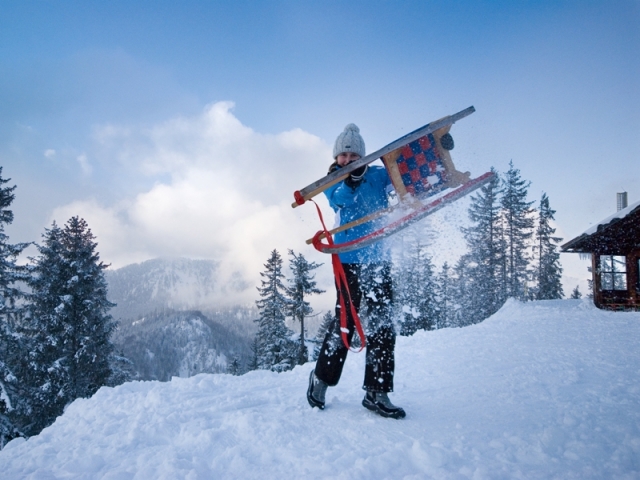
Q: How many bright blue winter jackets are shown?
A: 1